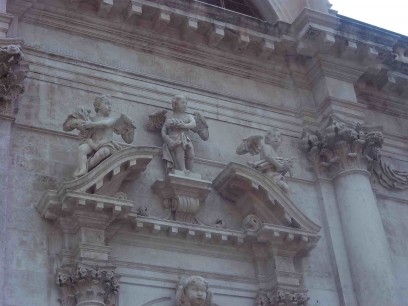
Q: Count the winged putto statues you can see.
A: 3